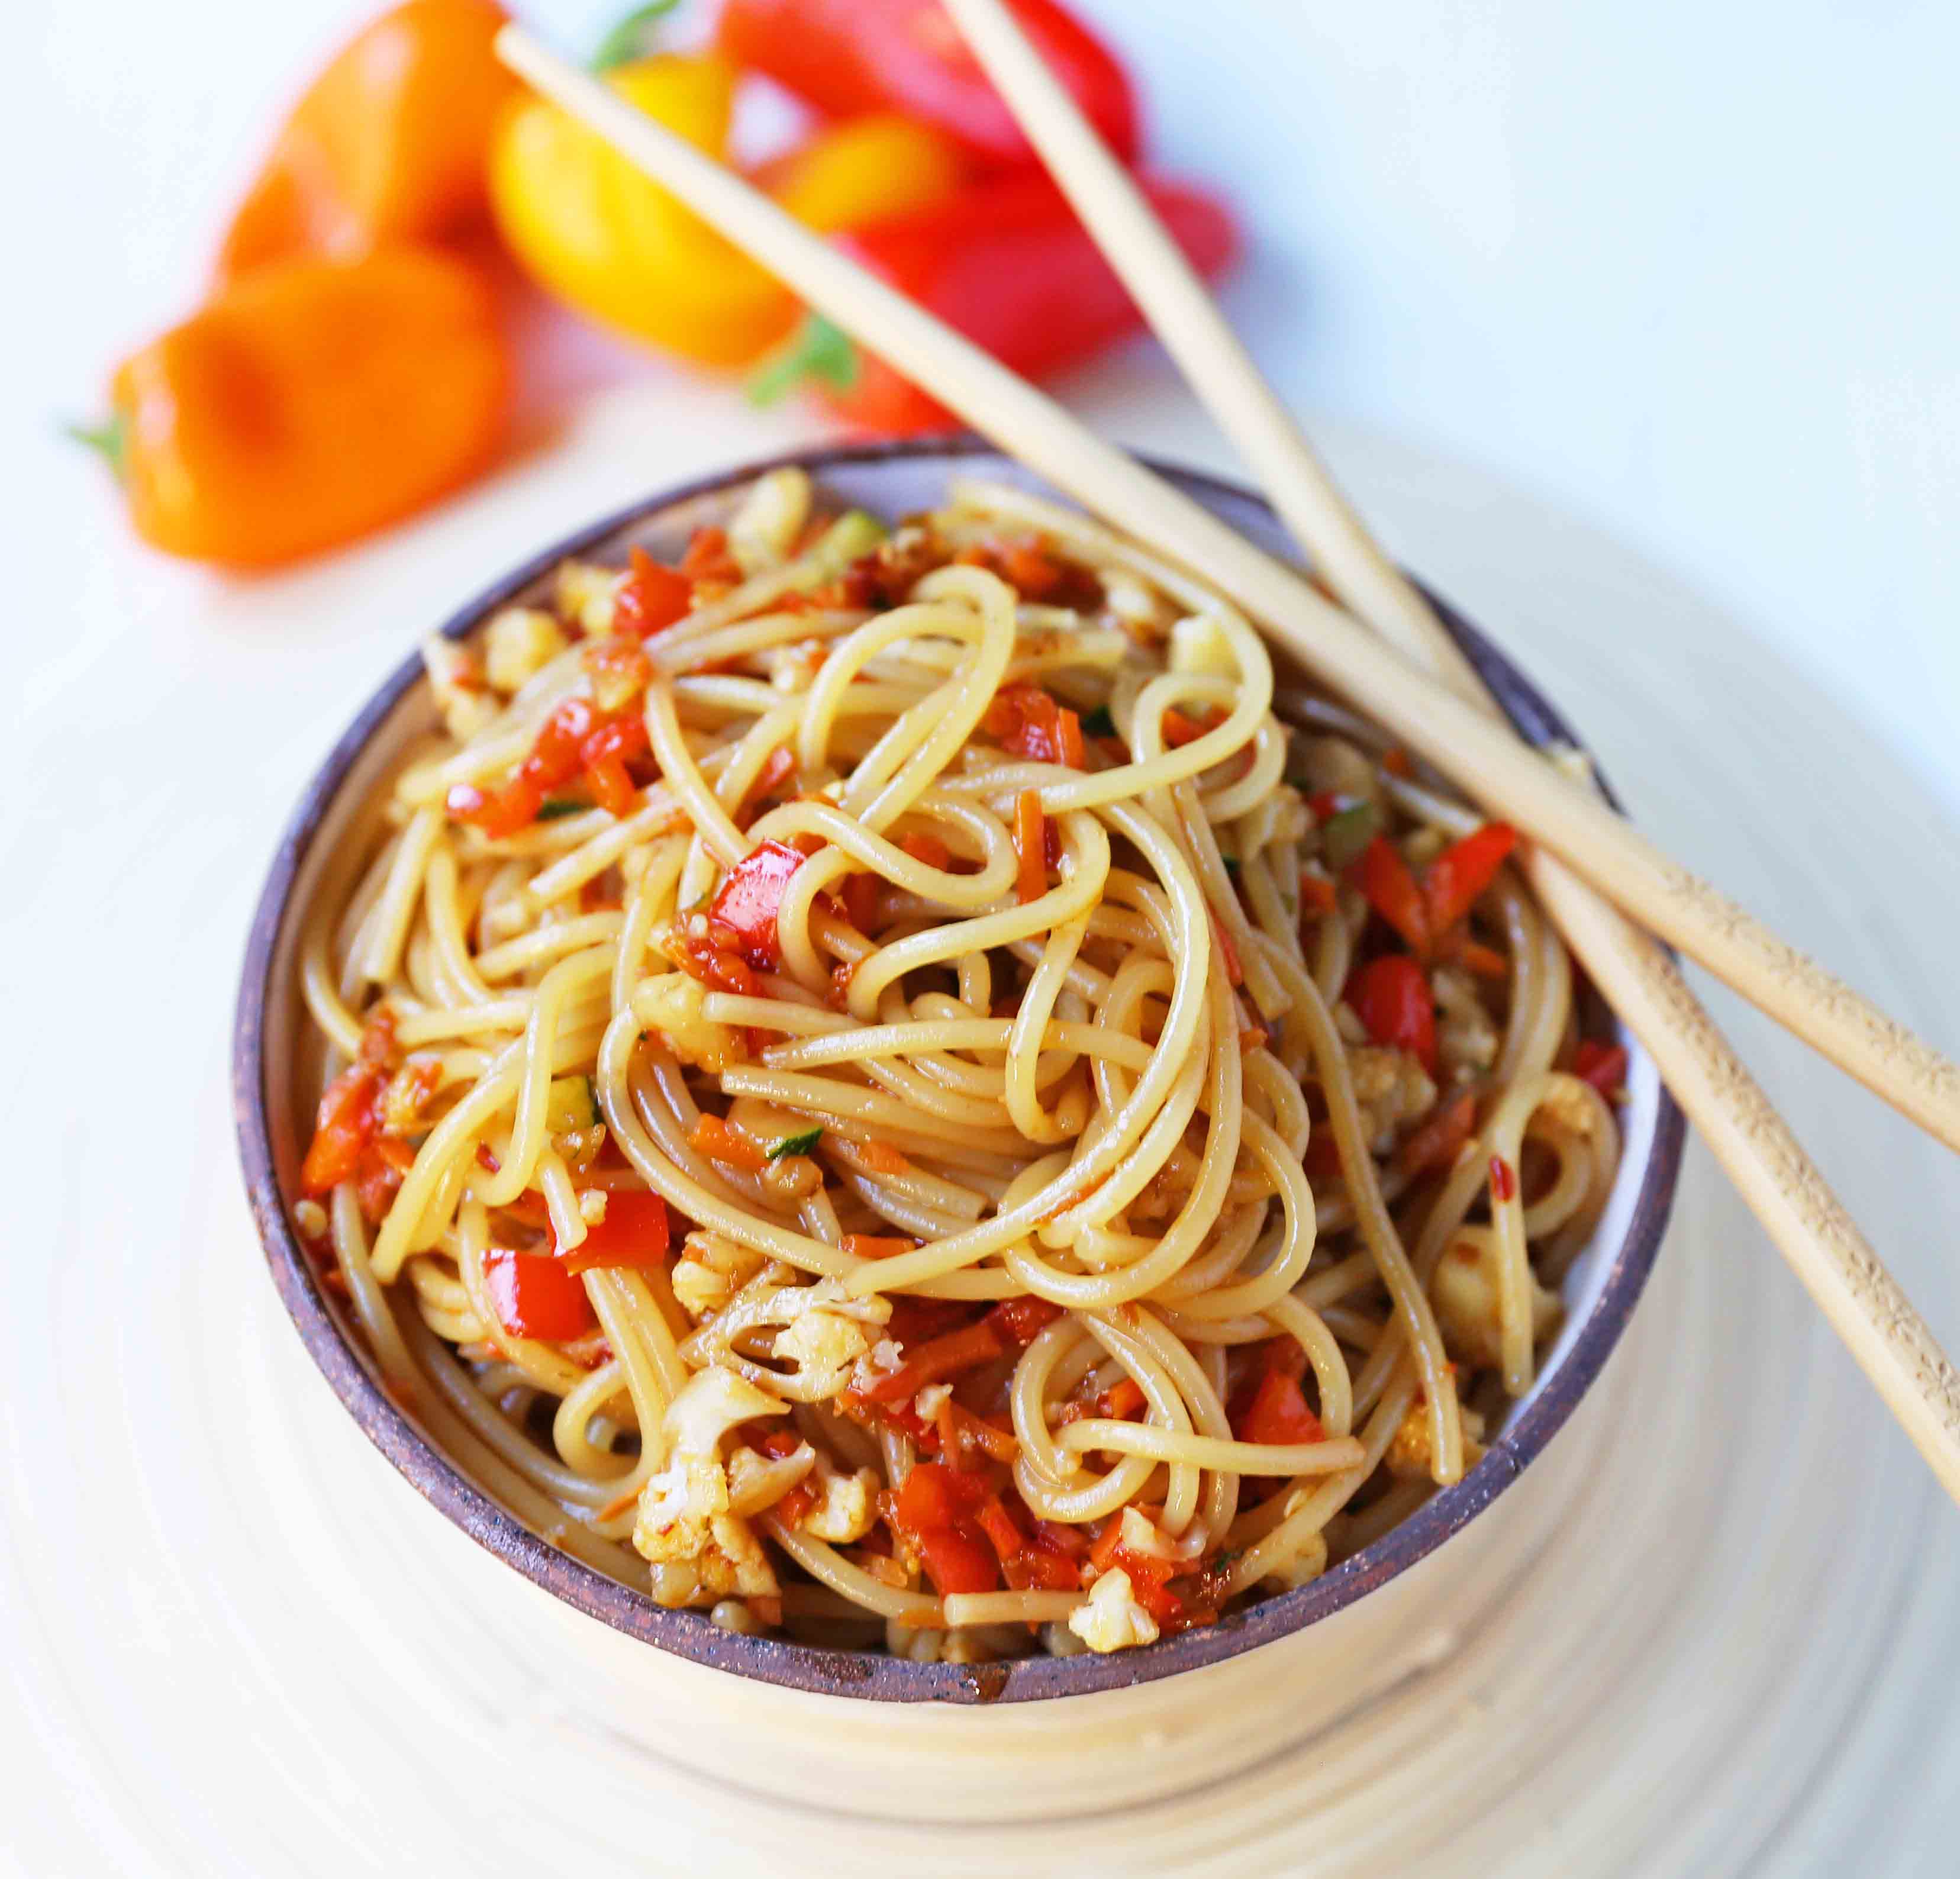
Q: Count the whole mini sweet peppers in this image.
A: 6